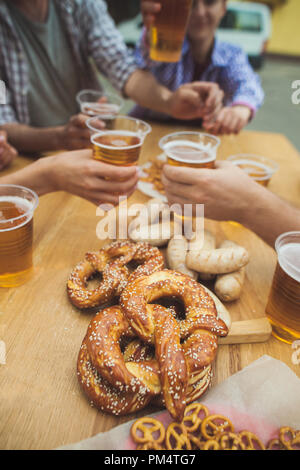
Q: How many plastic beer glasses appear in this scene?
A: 7